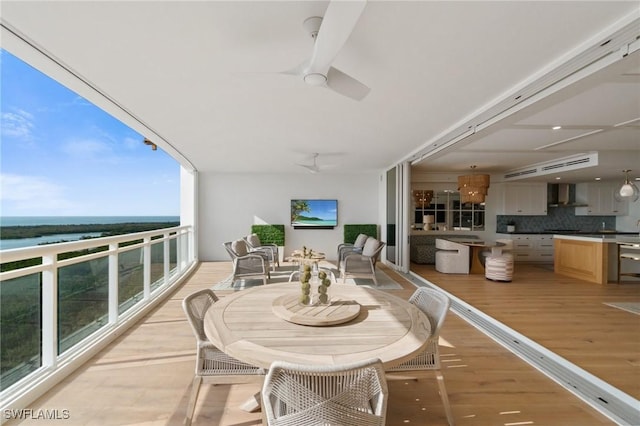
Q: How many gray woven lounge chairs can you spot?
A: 4